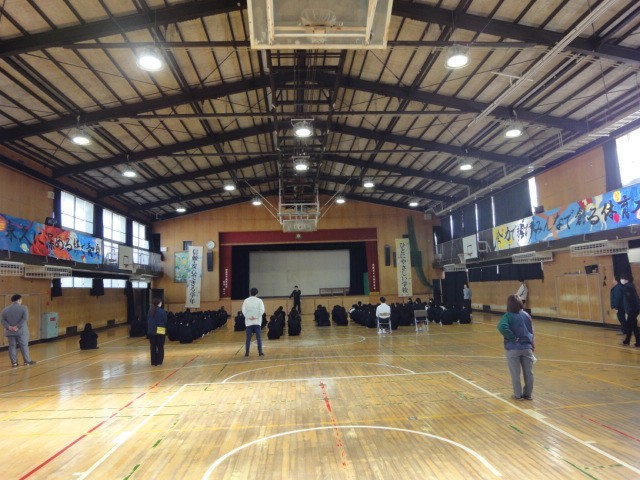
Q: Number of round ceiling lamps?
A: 14